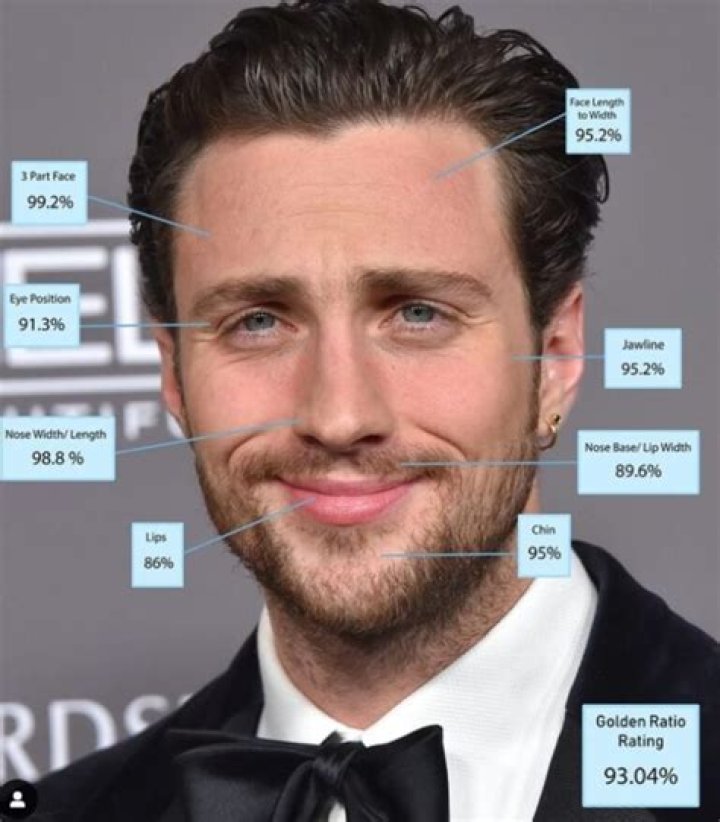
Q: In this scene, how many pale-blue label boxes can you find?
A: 9